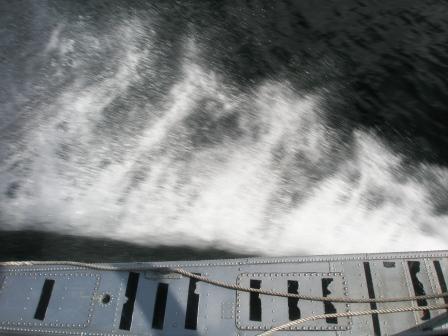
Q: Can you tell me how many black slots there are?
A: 10